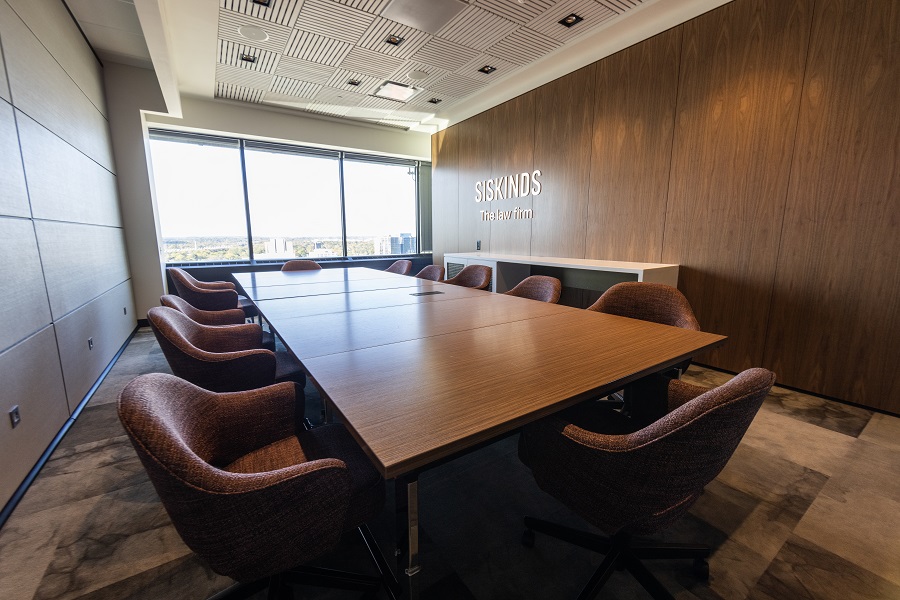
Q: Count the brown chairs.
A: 11